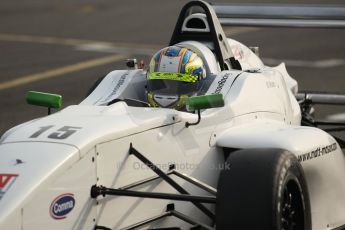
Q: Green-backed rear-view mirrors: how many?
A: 2